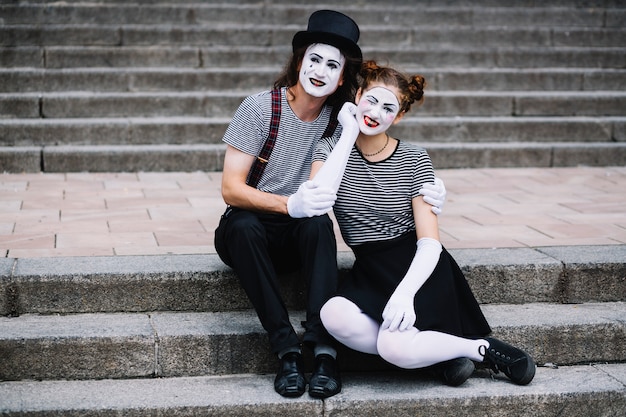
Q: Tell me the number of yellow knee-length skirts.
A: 0